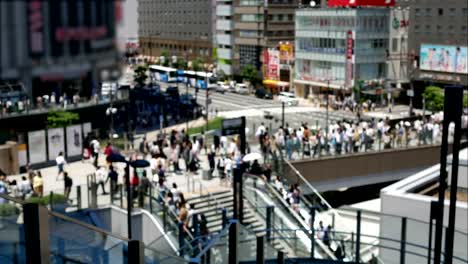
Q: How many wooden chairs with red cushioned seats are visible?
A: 0